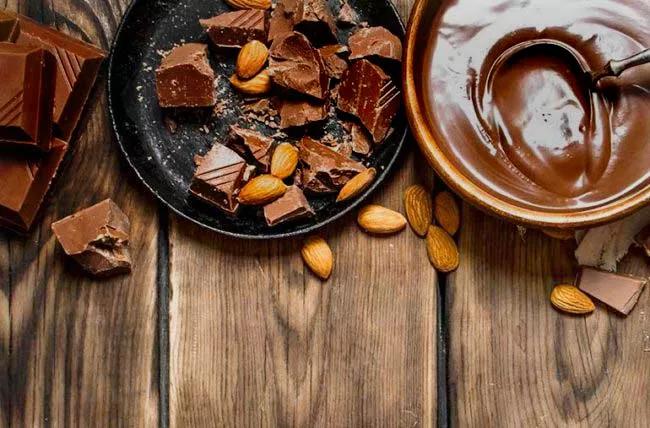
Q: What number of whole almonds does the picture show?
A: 12